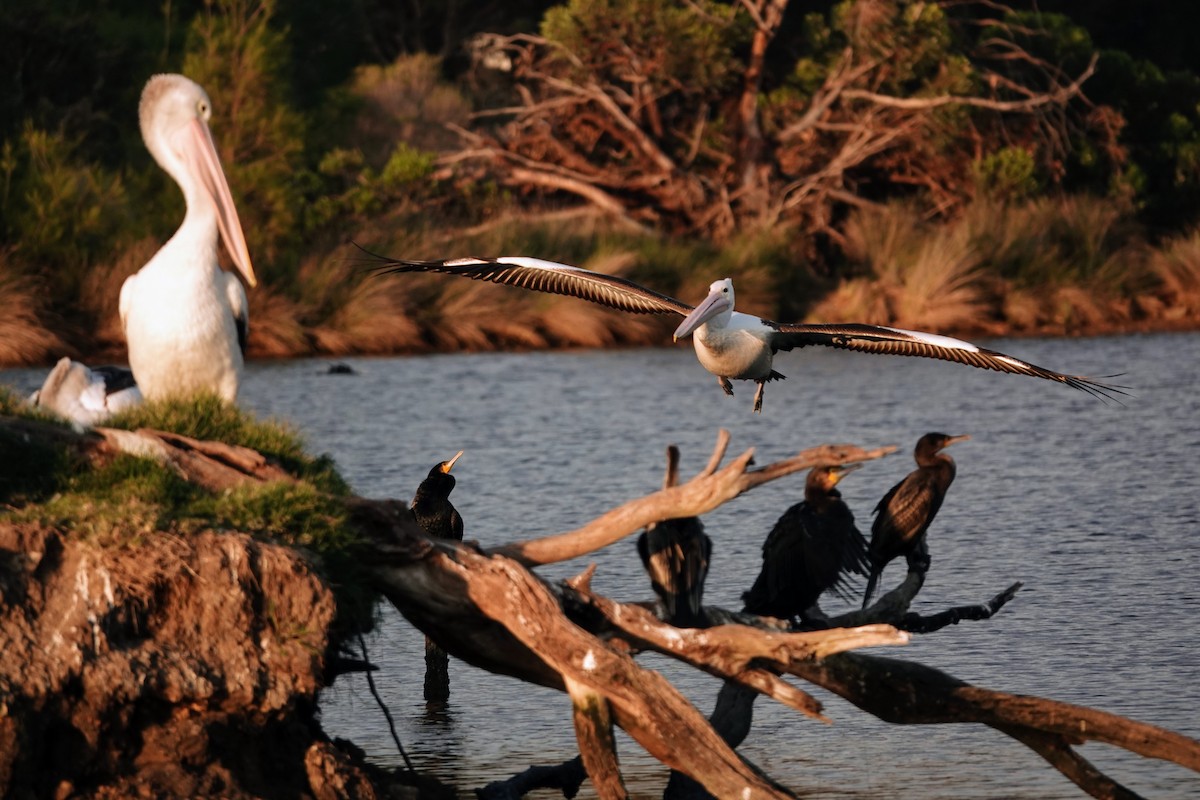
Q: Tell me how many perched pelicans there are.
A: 2